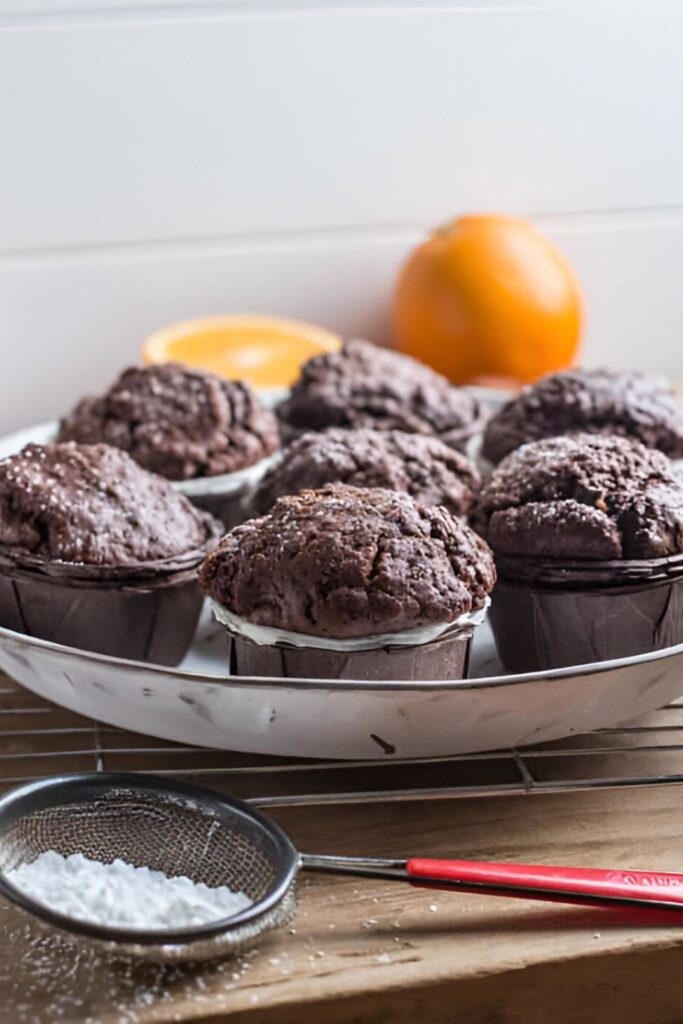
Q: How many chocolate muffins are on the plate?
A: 7